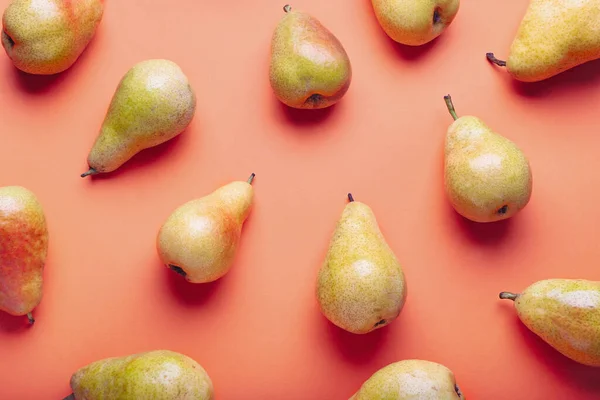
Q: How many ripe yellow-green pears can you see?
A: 12